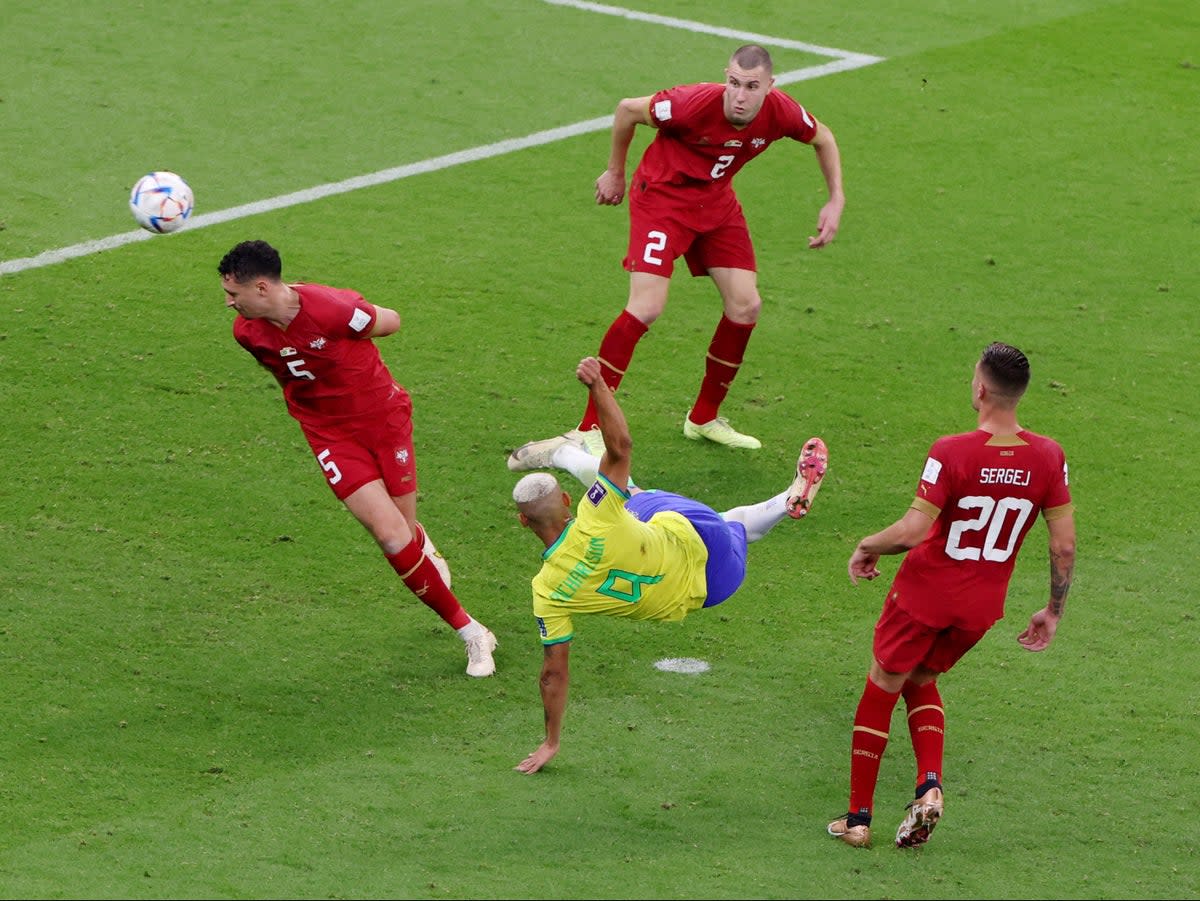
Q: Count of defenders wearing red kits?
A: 3